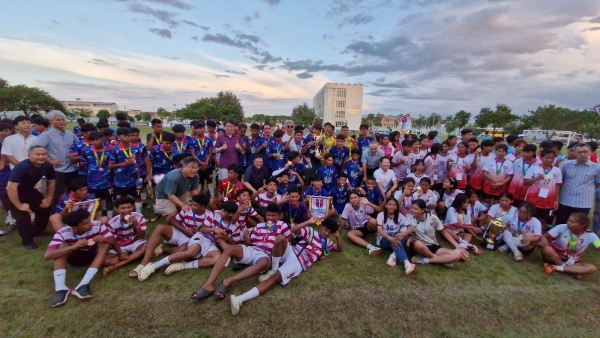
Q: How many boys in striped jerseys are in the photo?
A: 8